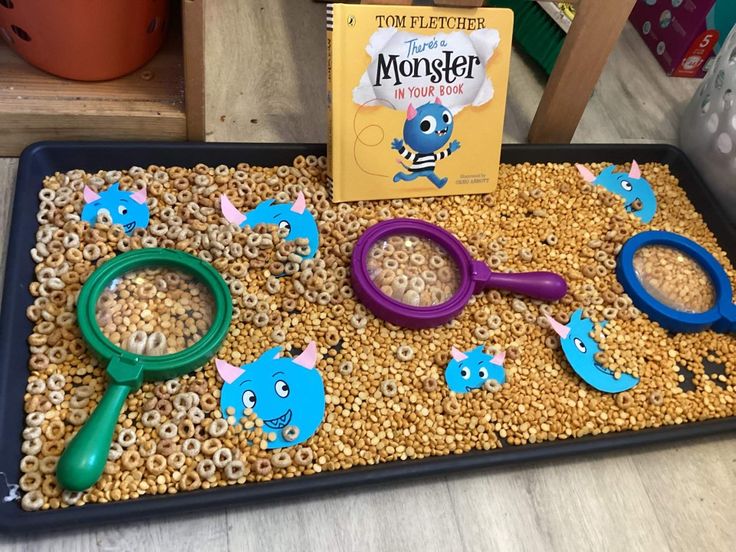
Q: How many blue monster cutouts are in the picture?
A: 6